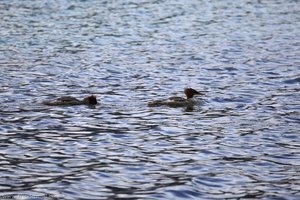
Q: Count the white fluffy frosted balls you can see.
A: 0